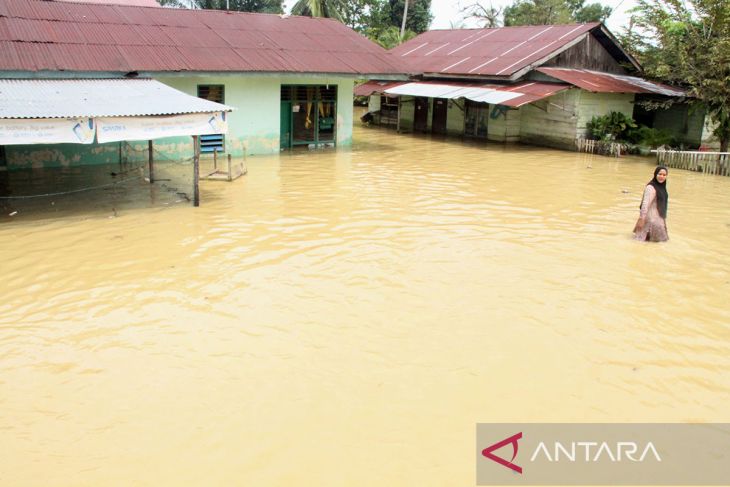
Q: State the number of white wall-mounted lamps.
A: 0